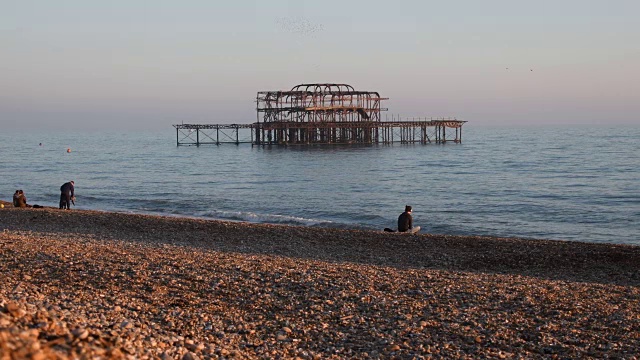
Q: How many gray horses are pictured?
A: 0